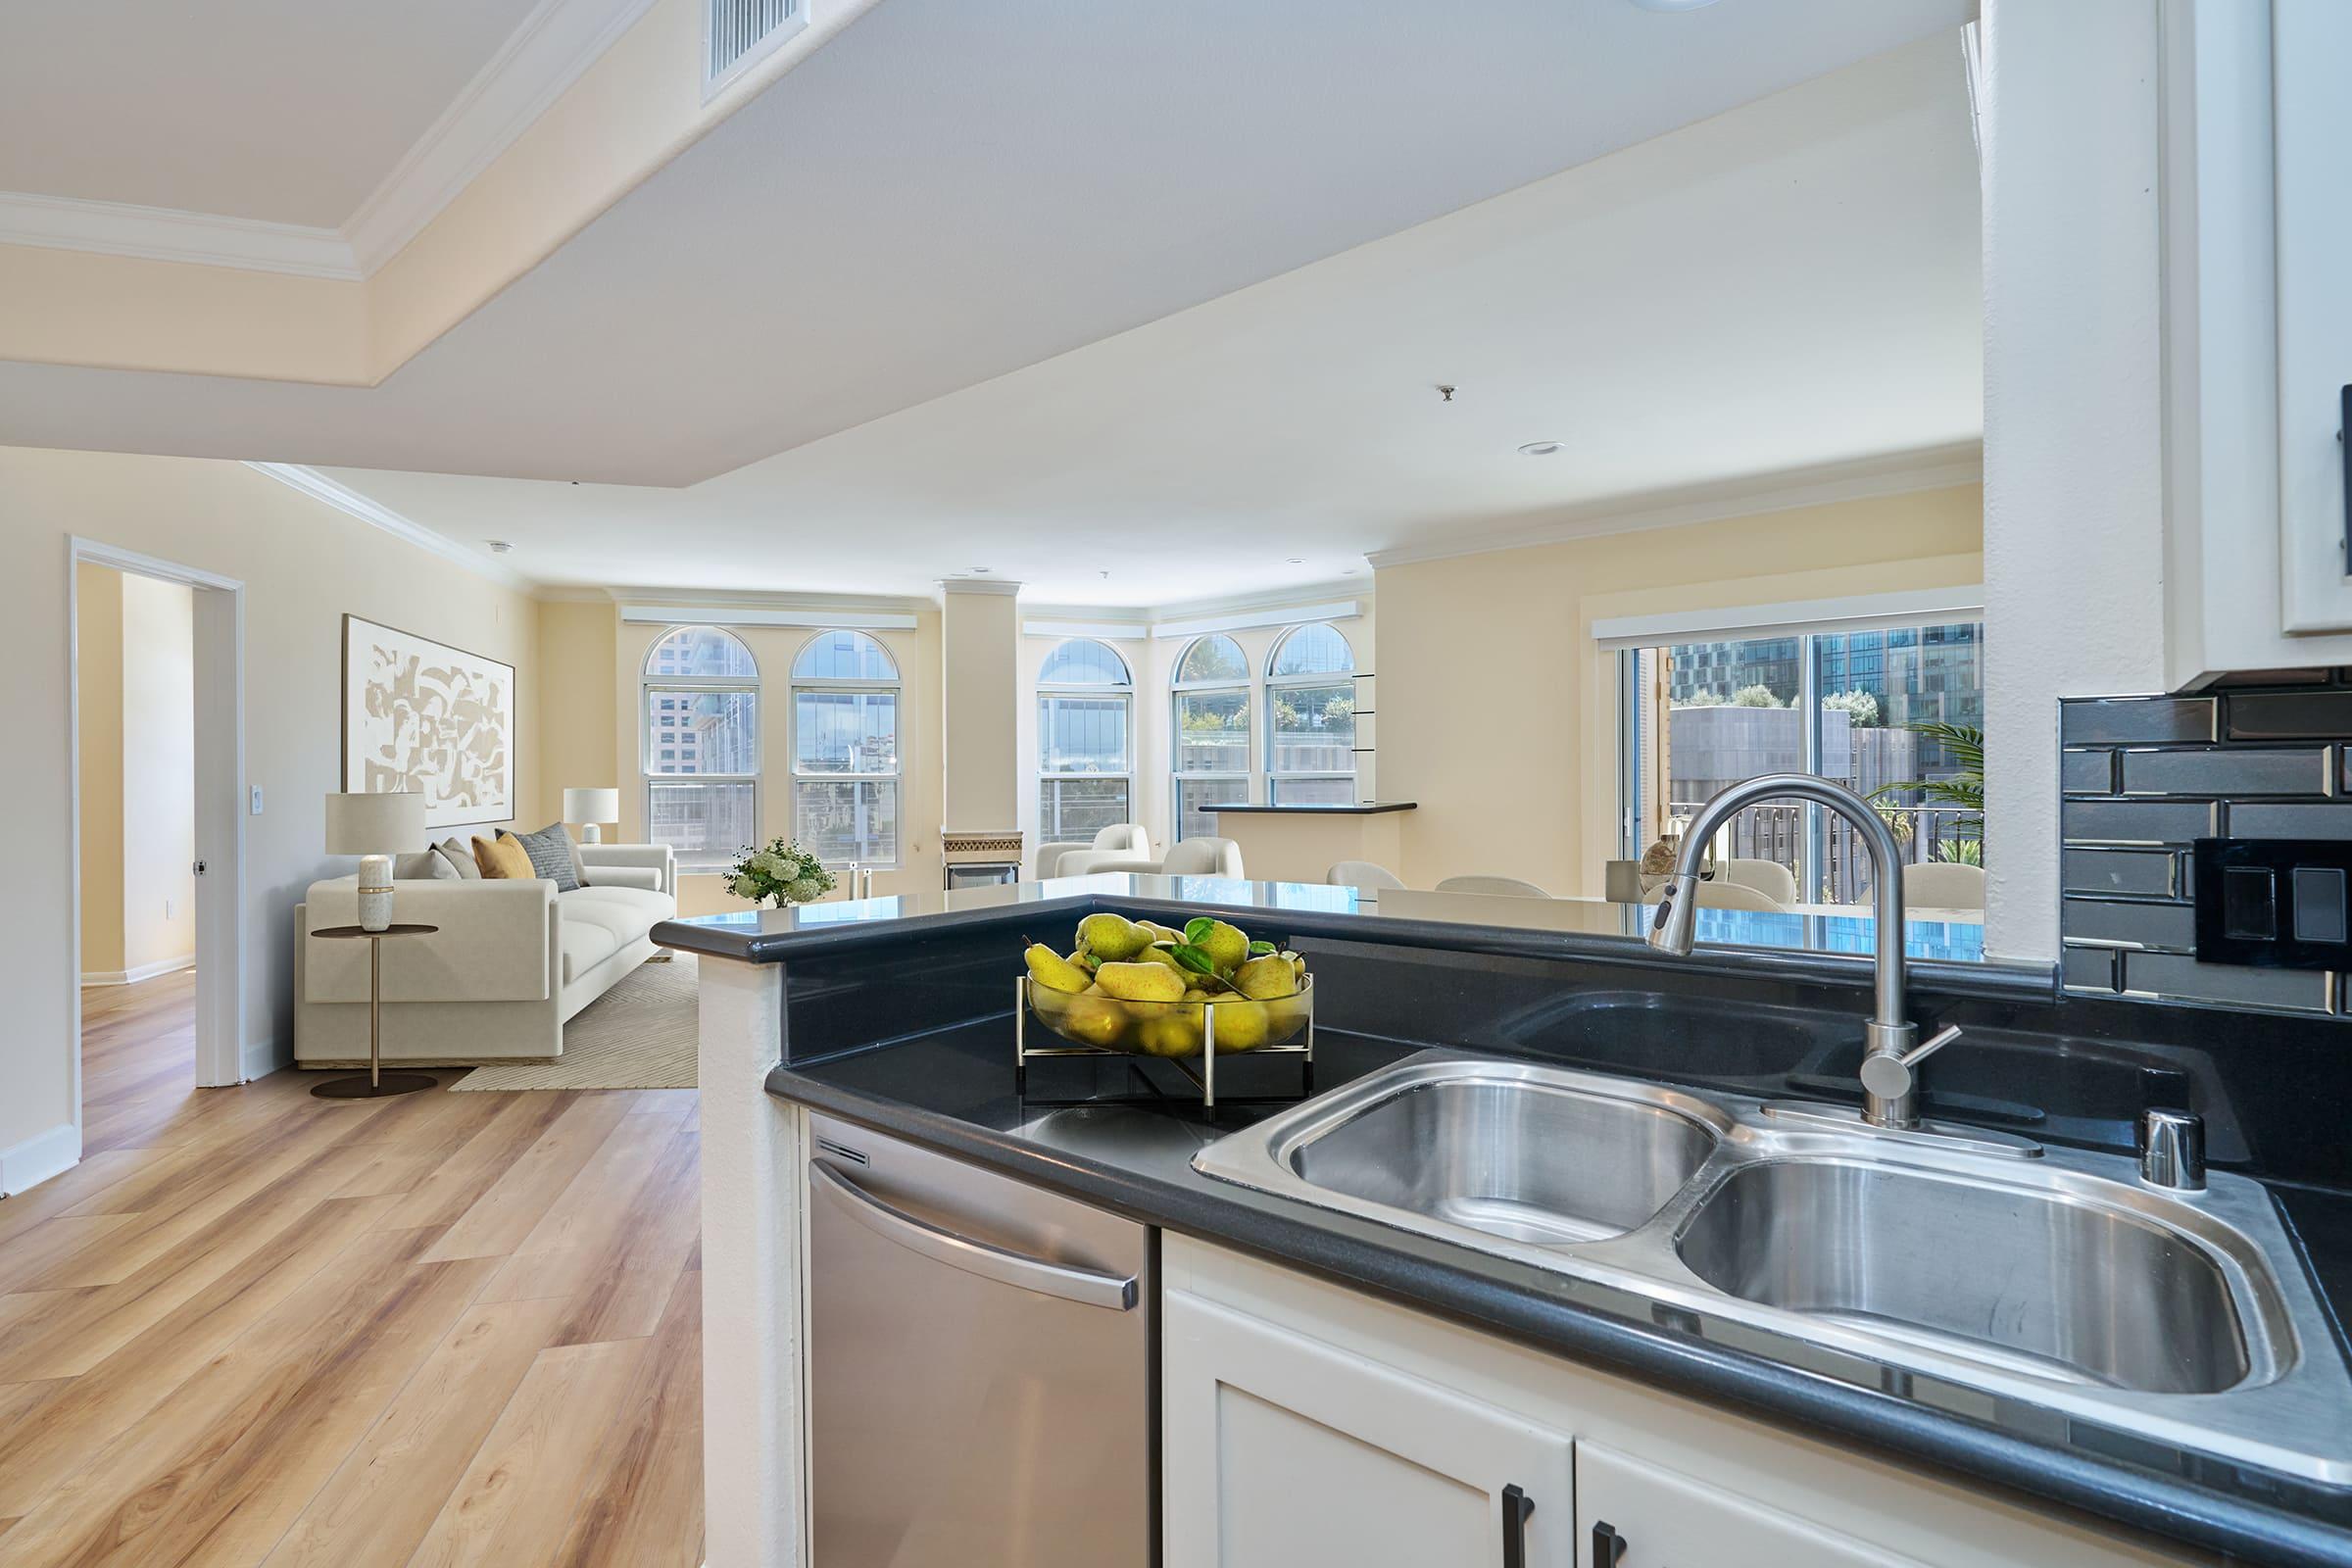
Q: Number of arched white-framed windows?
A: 5